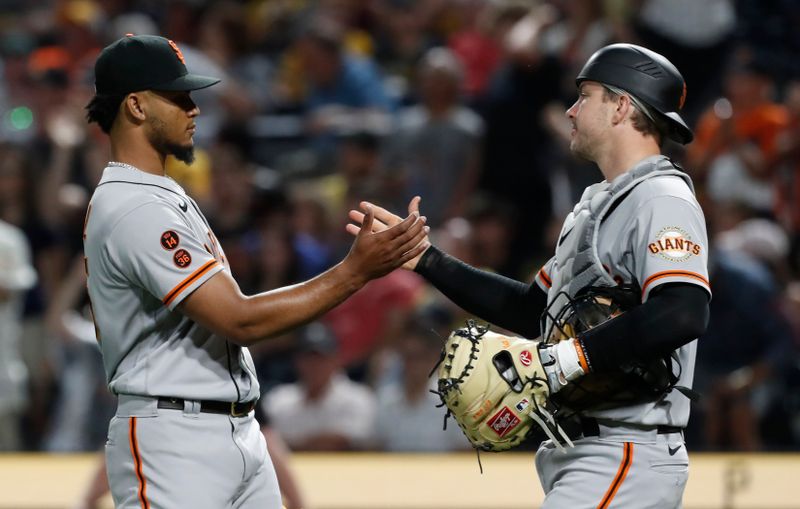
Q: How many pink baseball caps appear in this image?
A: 0